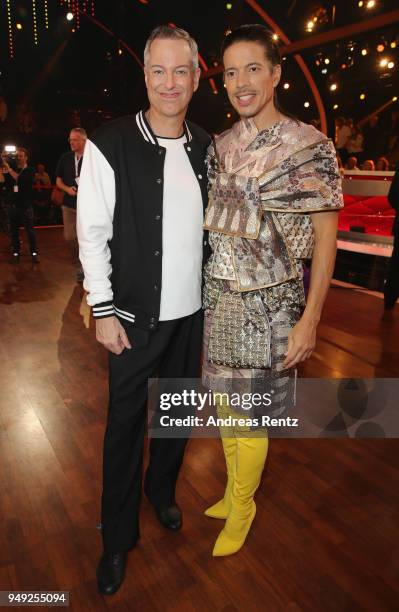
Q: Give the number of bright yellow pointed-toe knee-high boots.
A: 2